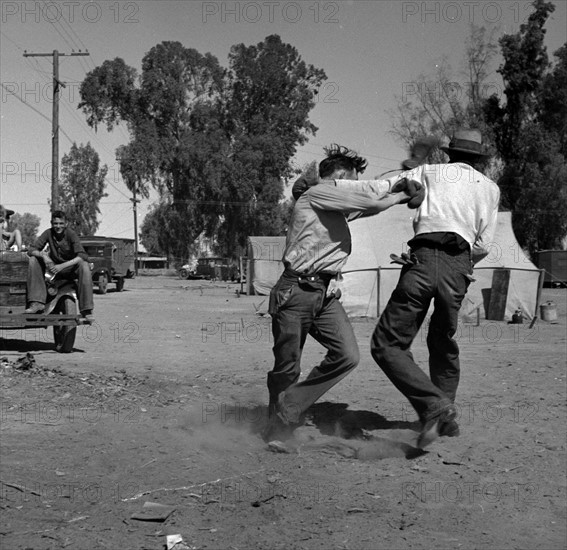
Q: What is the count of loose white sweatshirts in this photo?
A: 1